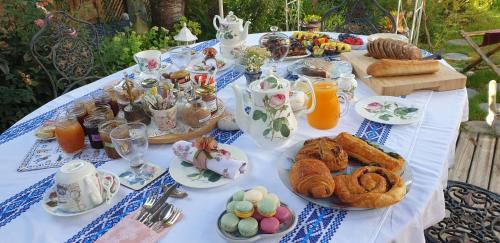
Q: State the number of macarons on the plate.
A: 12